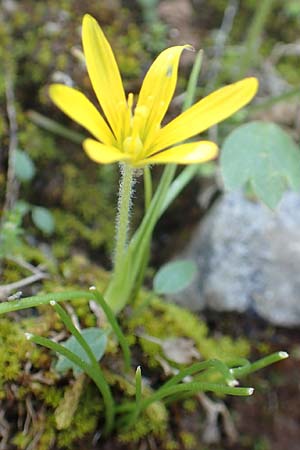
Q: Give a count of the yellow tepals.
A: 6